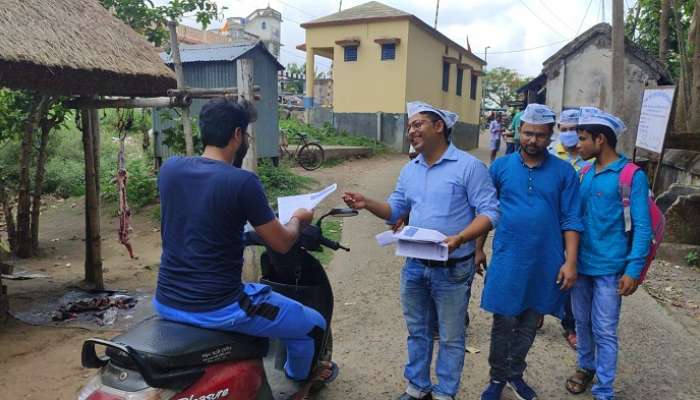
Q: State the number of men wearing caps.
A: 4